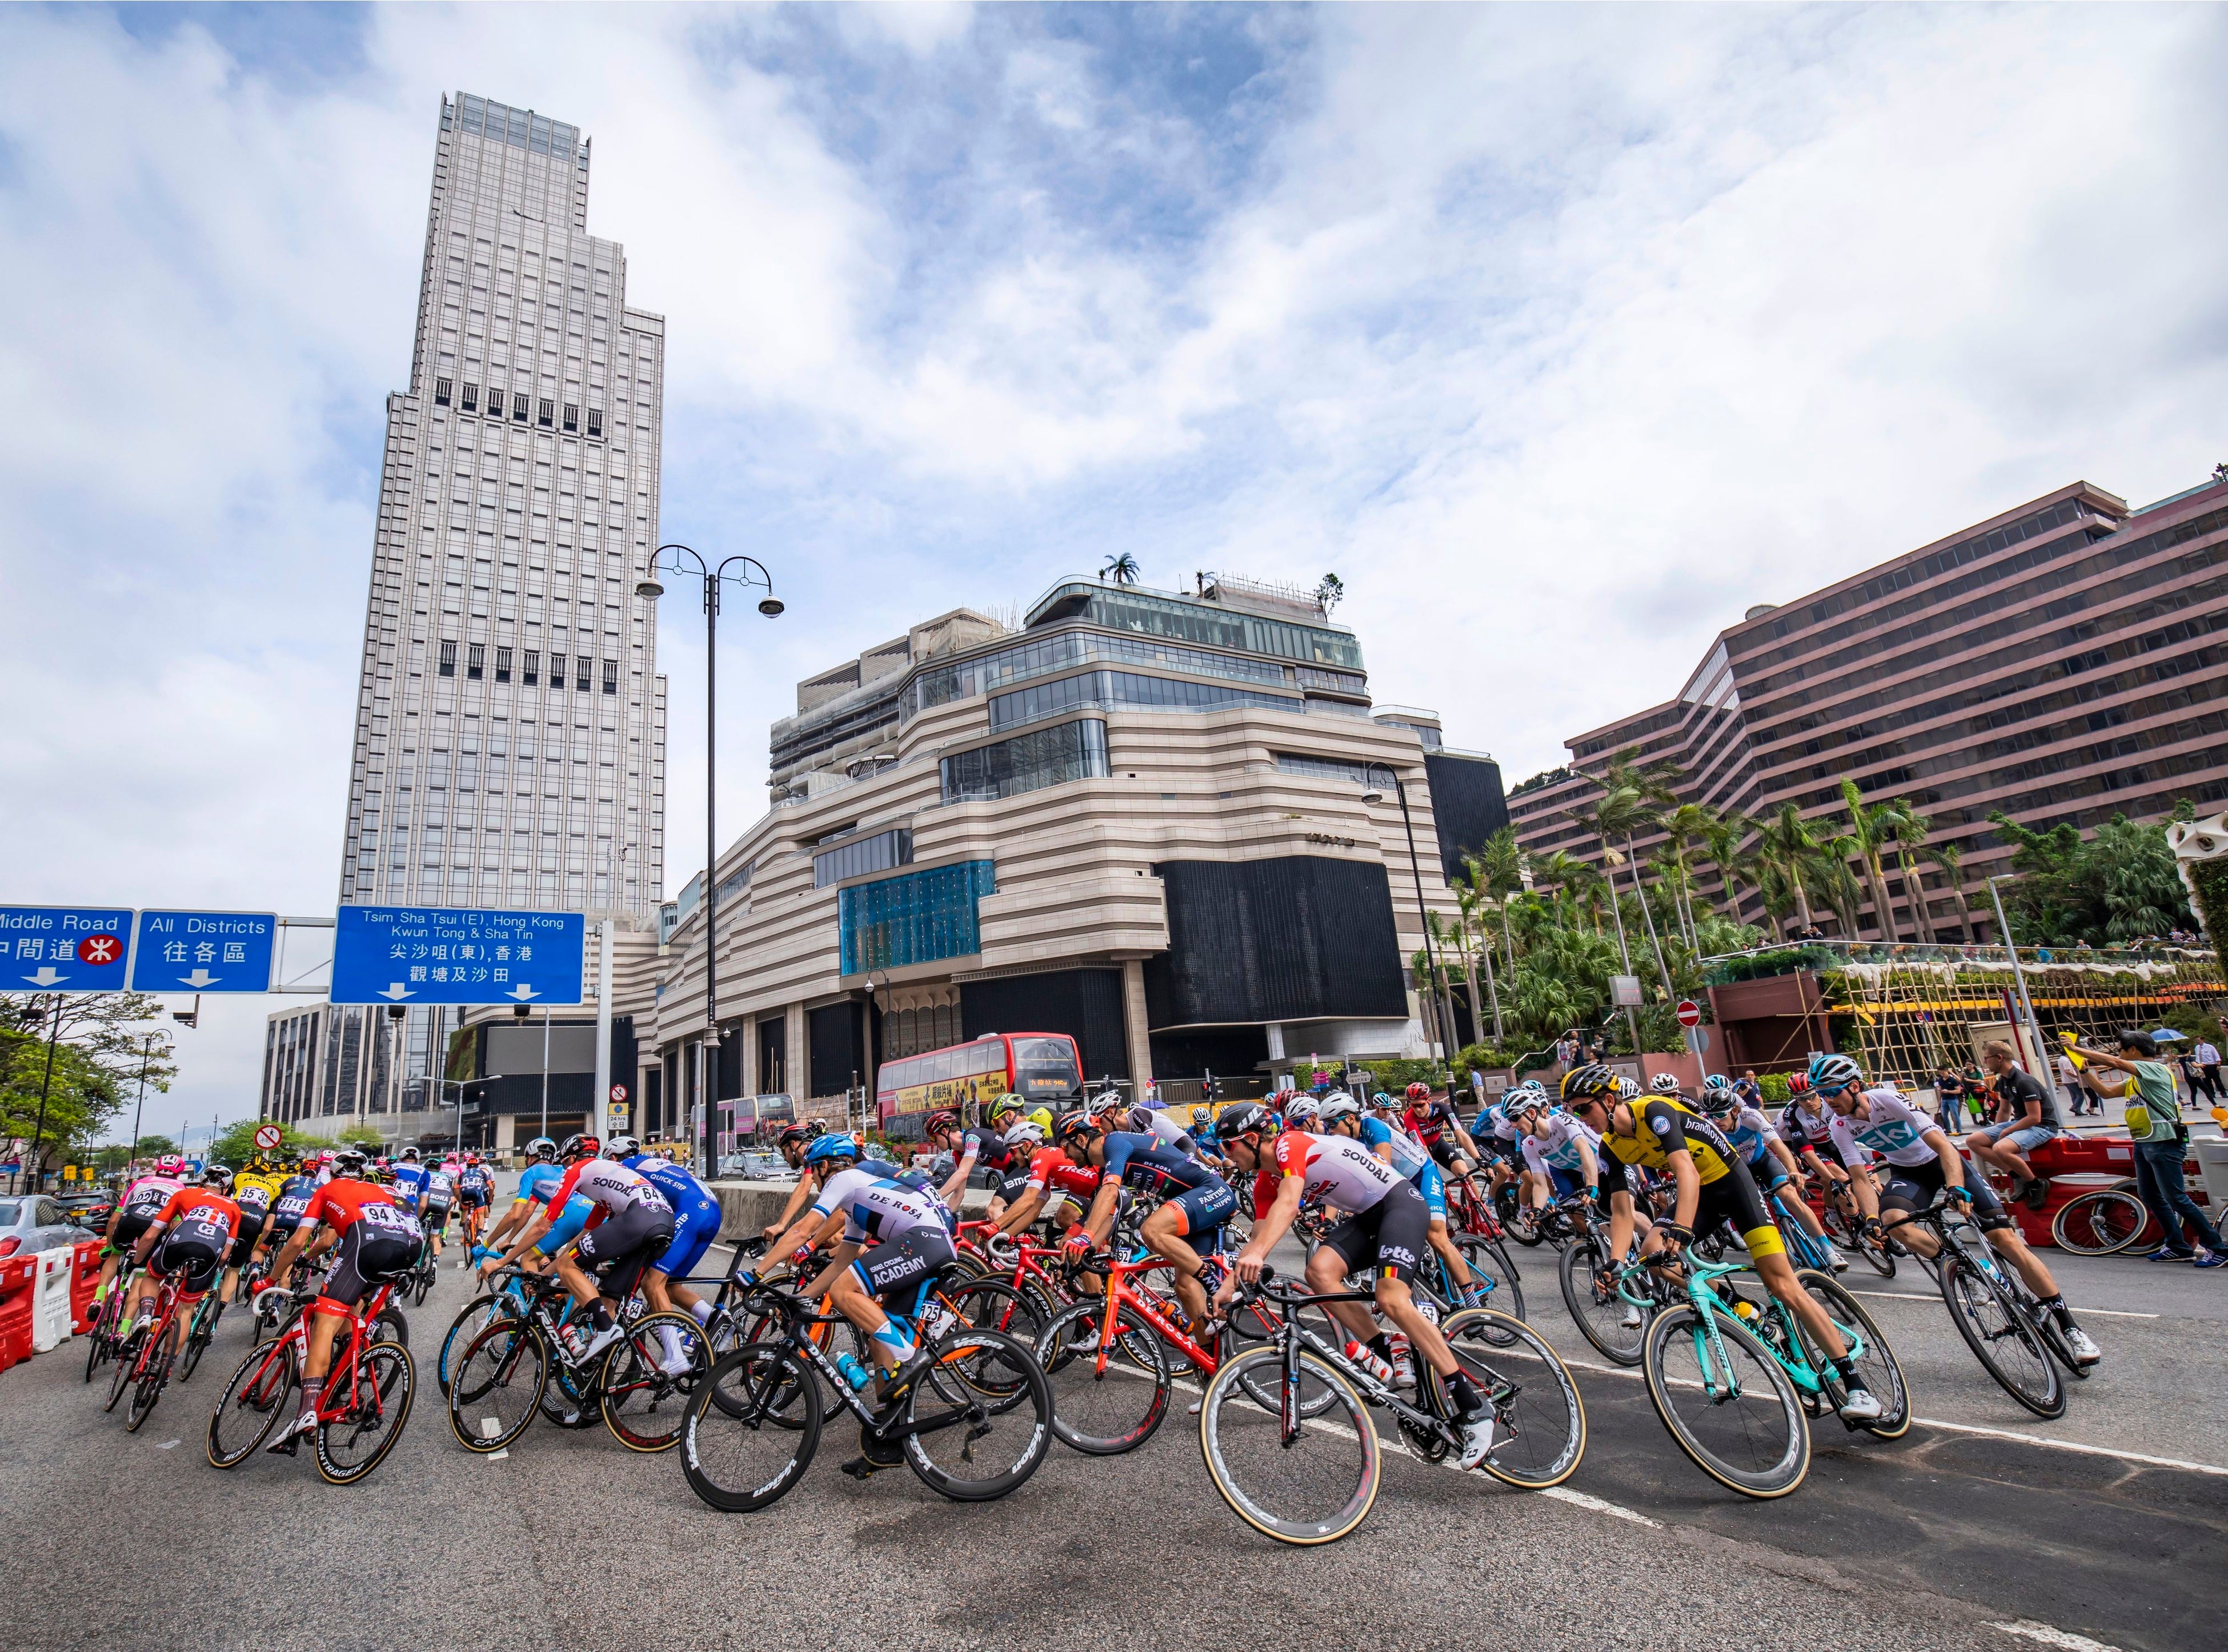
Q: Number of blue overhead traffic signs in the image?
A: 3